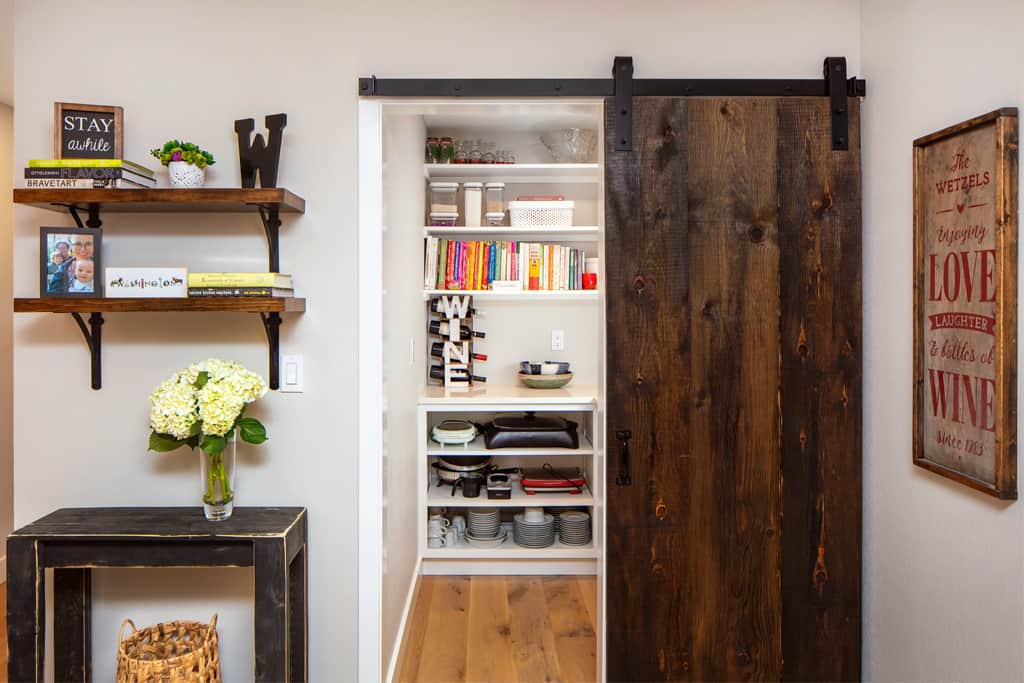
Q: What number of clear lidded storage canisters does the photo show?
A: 5